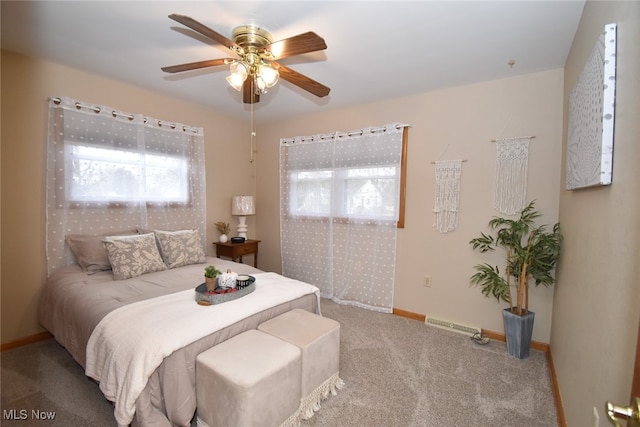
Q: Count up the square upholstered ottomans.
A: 2